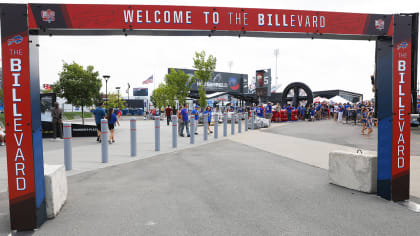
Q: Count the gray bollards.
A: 13